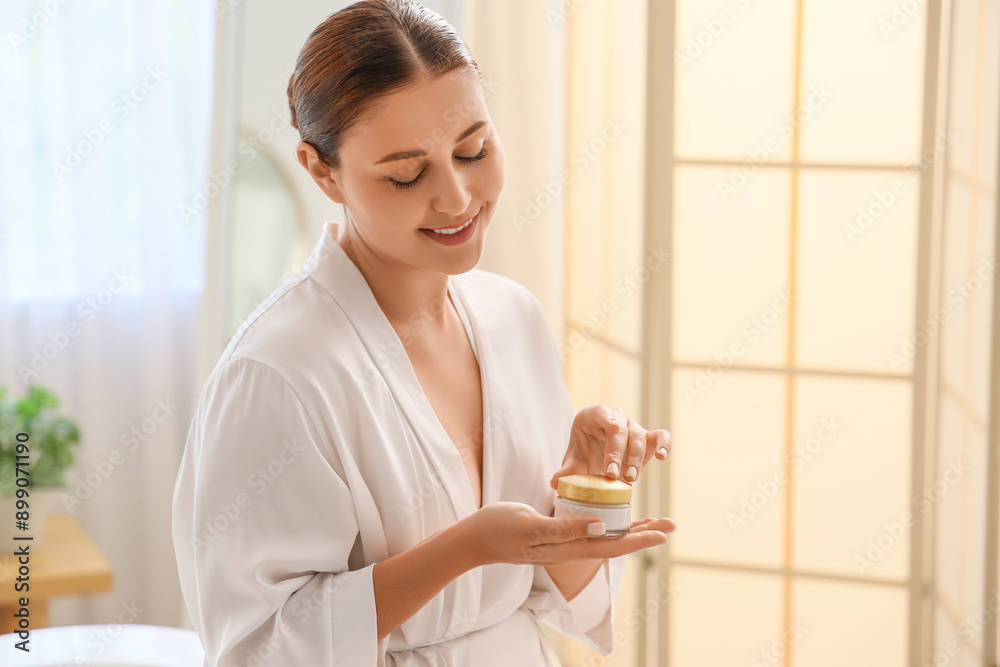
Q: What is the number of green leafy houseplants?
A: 1